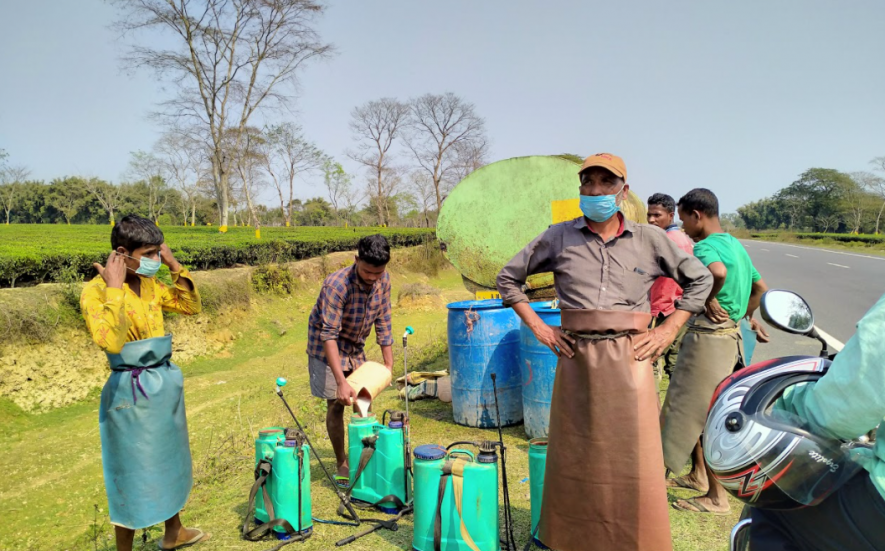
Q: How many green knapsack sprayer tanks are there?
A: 4